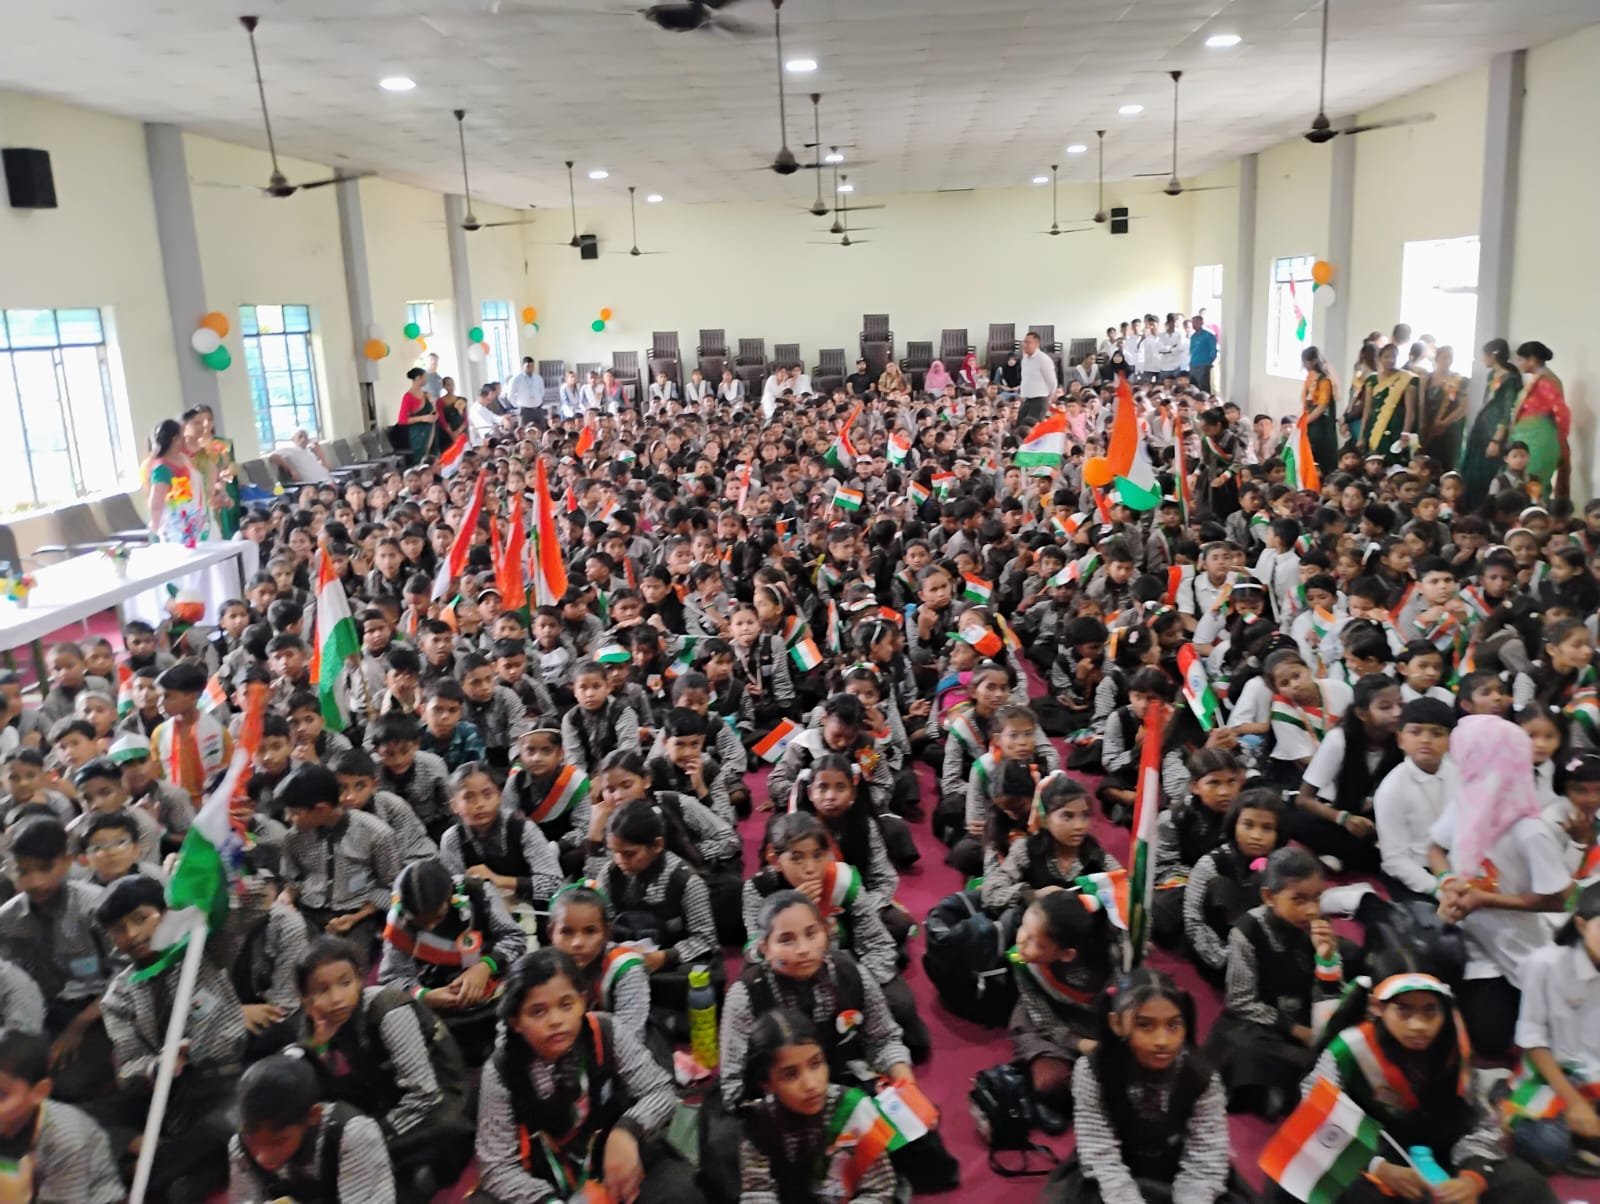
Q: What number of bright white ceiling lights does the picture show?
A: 10